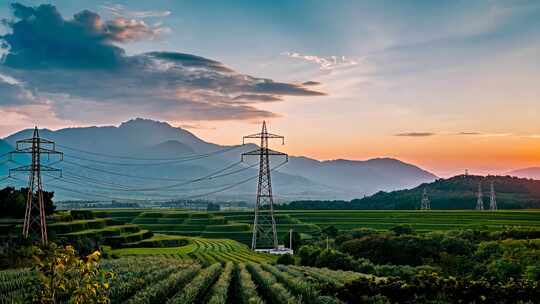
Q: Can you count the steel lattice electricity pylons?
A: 5